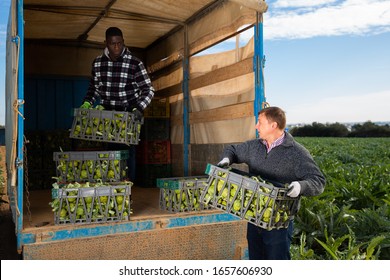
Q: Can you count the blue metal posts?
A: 3